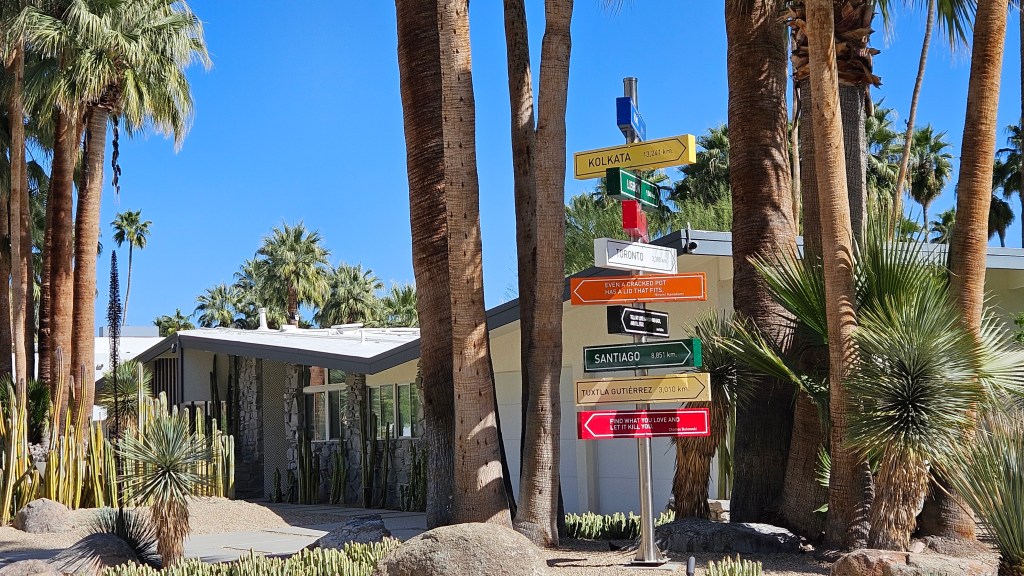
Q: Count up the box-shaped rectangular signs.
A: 10